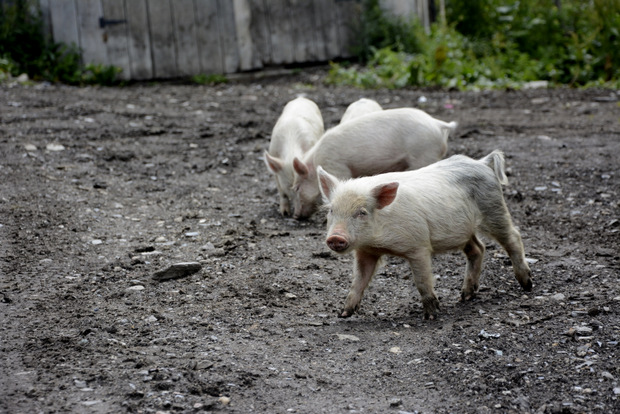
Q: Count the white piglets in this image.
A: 4